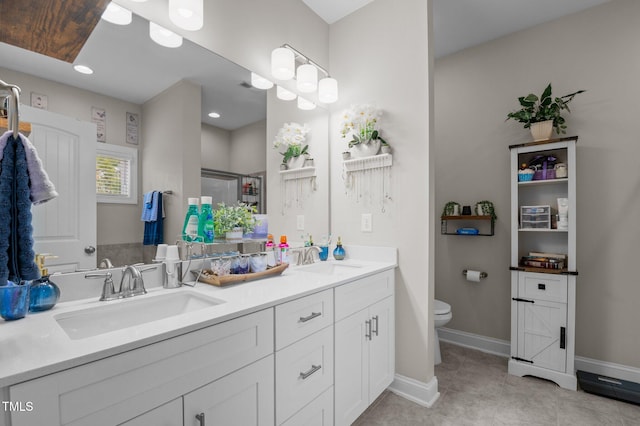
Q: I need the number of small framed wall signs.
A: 3